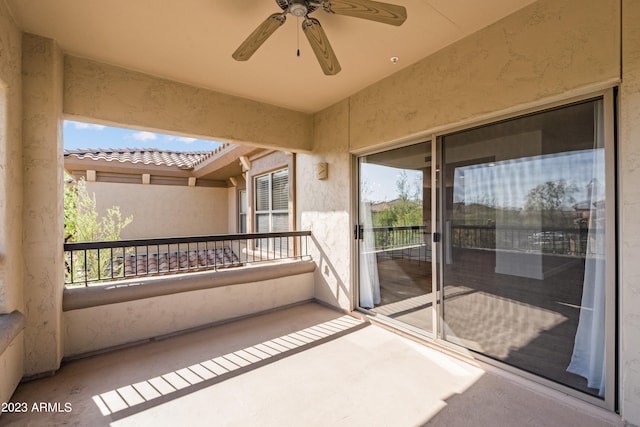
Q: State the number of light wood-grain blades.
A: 3